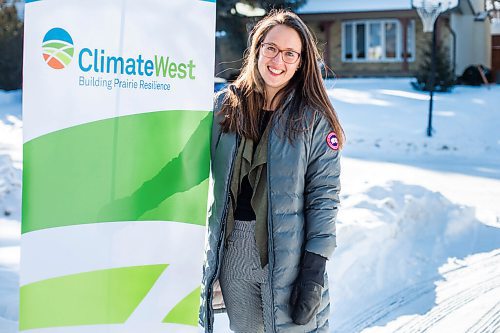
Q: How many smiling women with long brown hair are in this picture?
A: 1